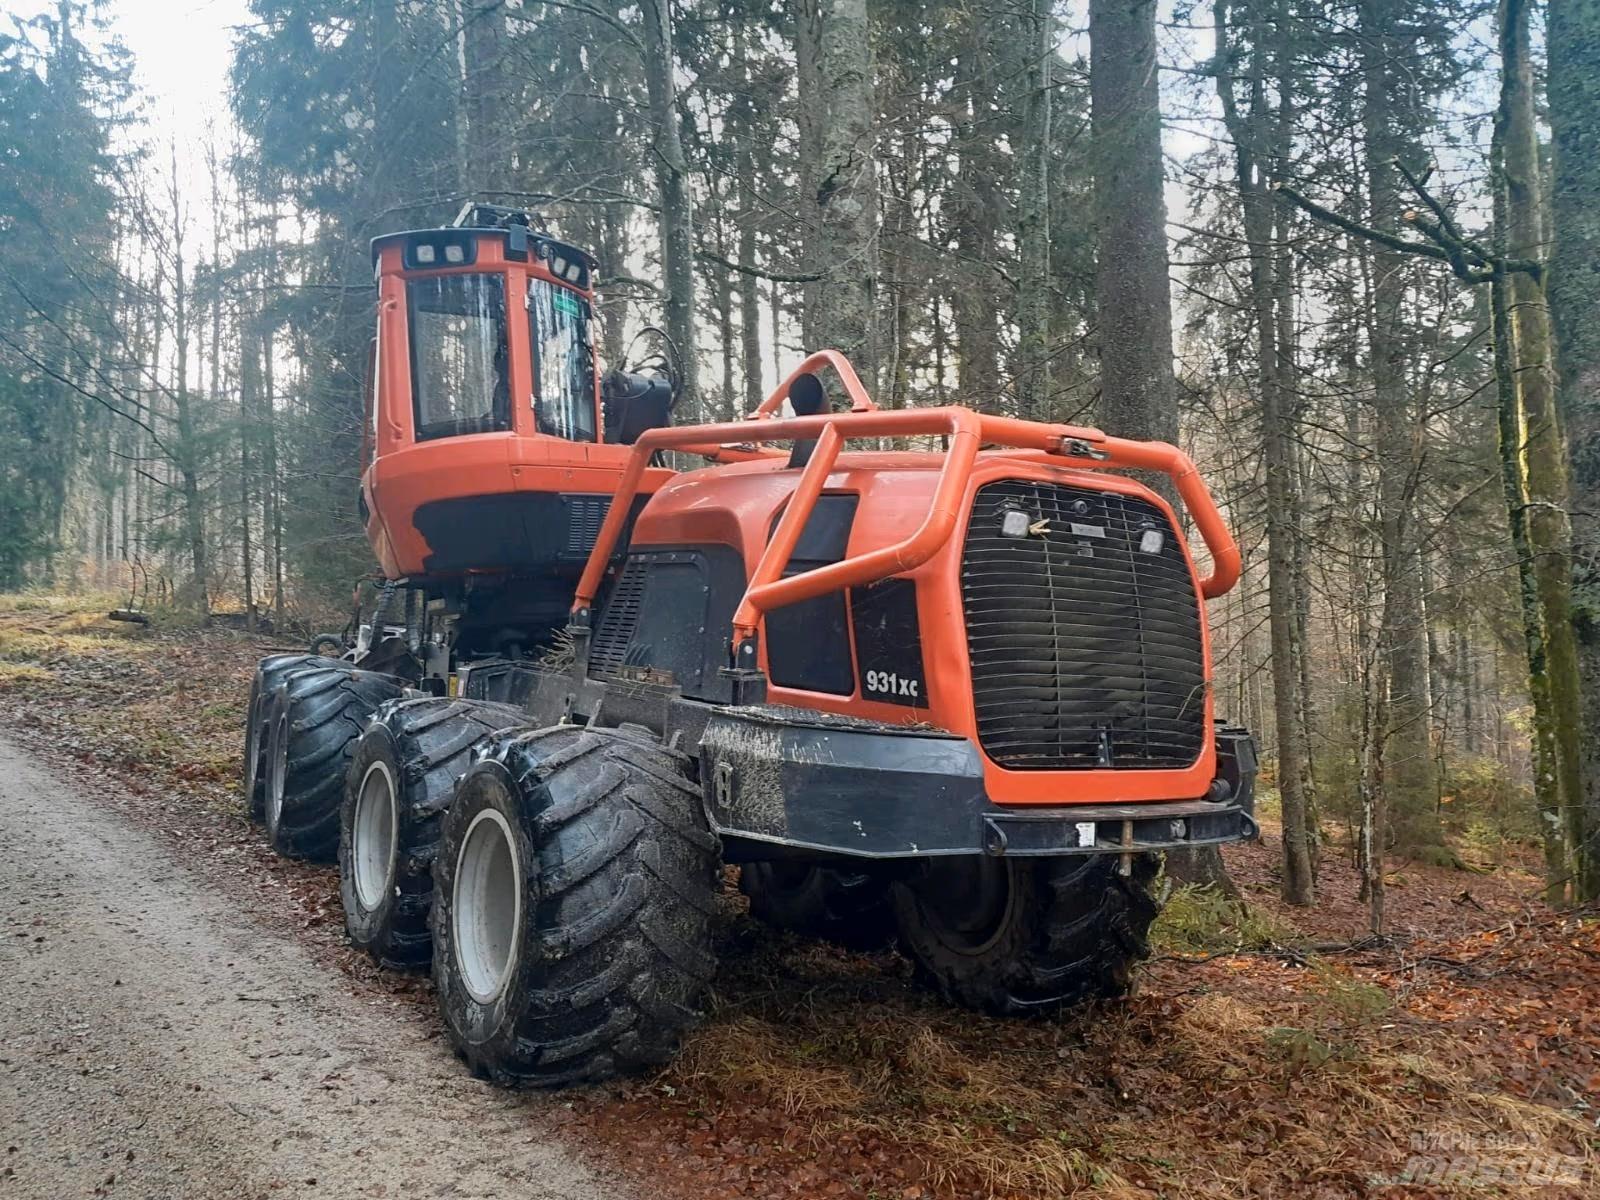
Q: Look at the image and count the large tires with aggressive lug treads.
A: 6